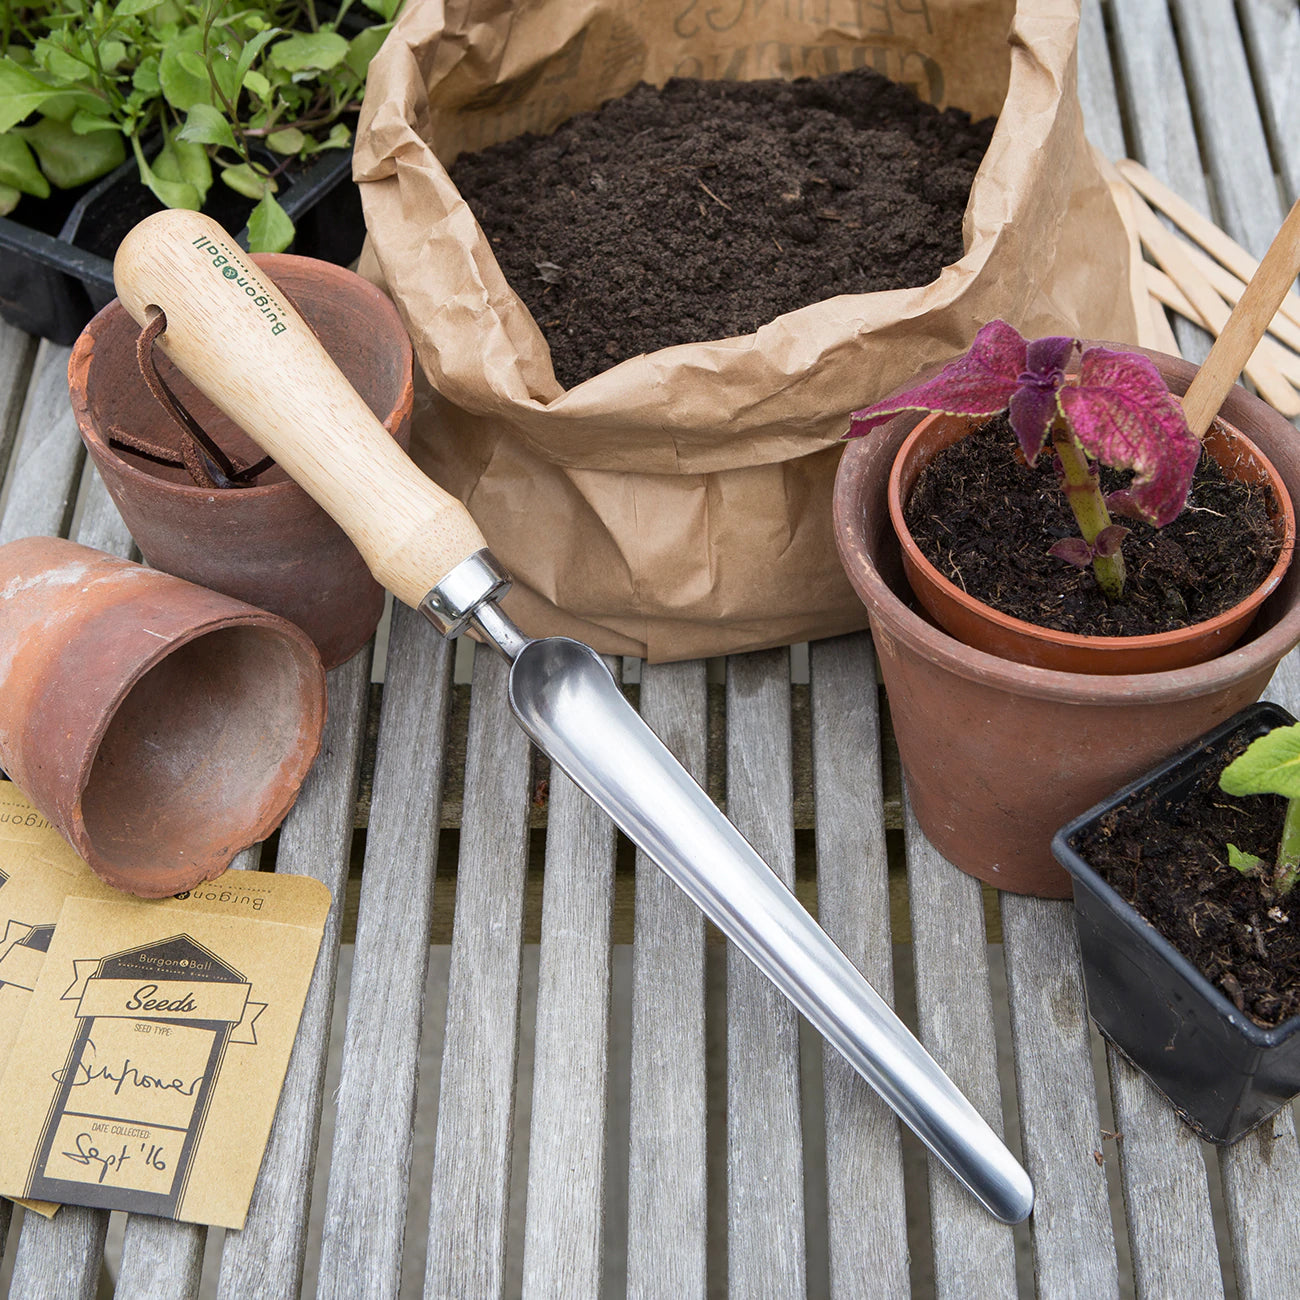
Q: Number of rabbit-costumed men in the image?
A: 0